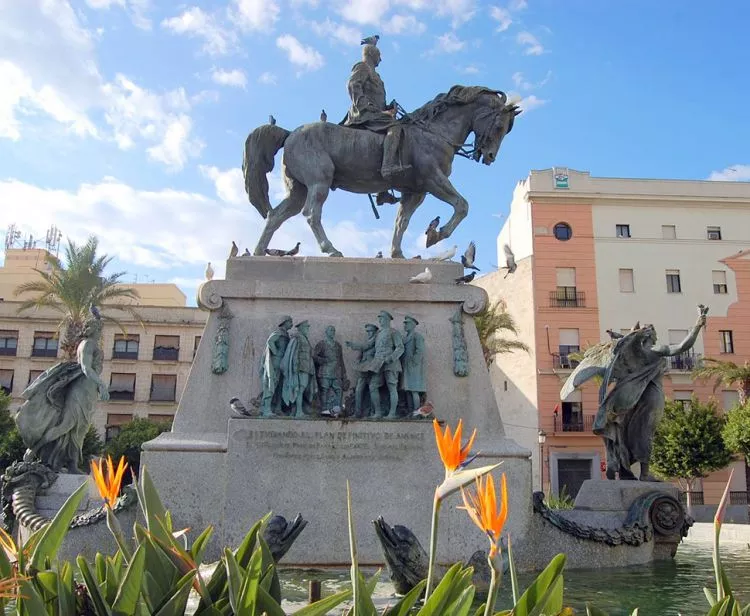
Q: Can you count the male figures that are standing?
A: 6